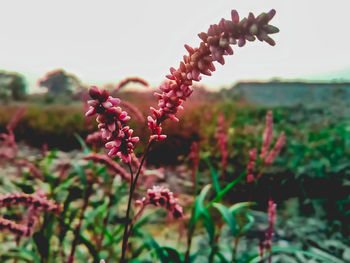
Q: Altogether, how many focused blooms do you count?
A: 2